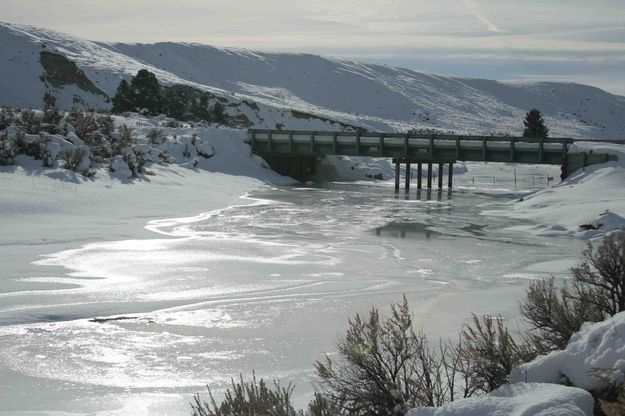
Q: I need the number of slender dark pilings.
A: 6